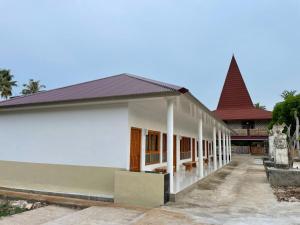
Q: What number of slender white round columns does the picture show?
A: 7